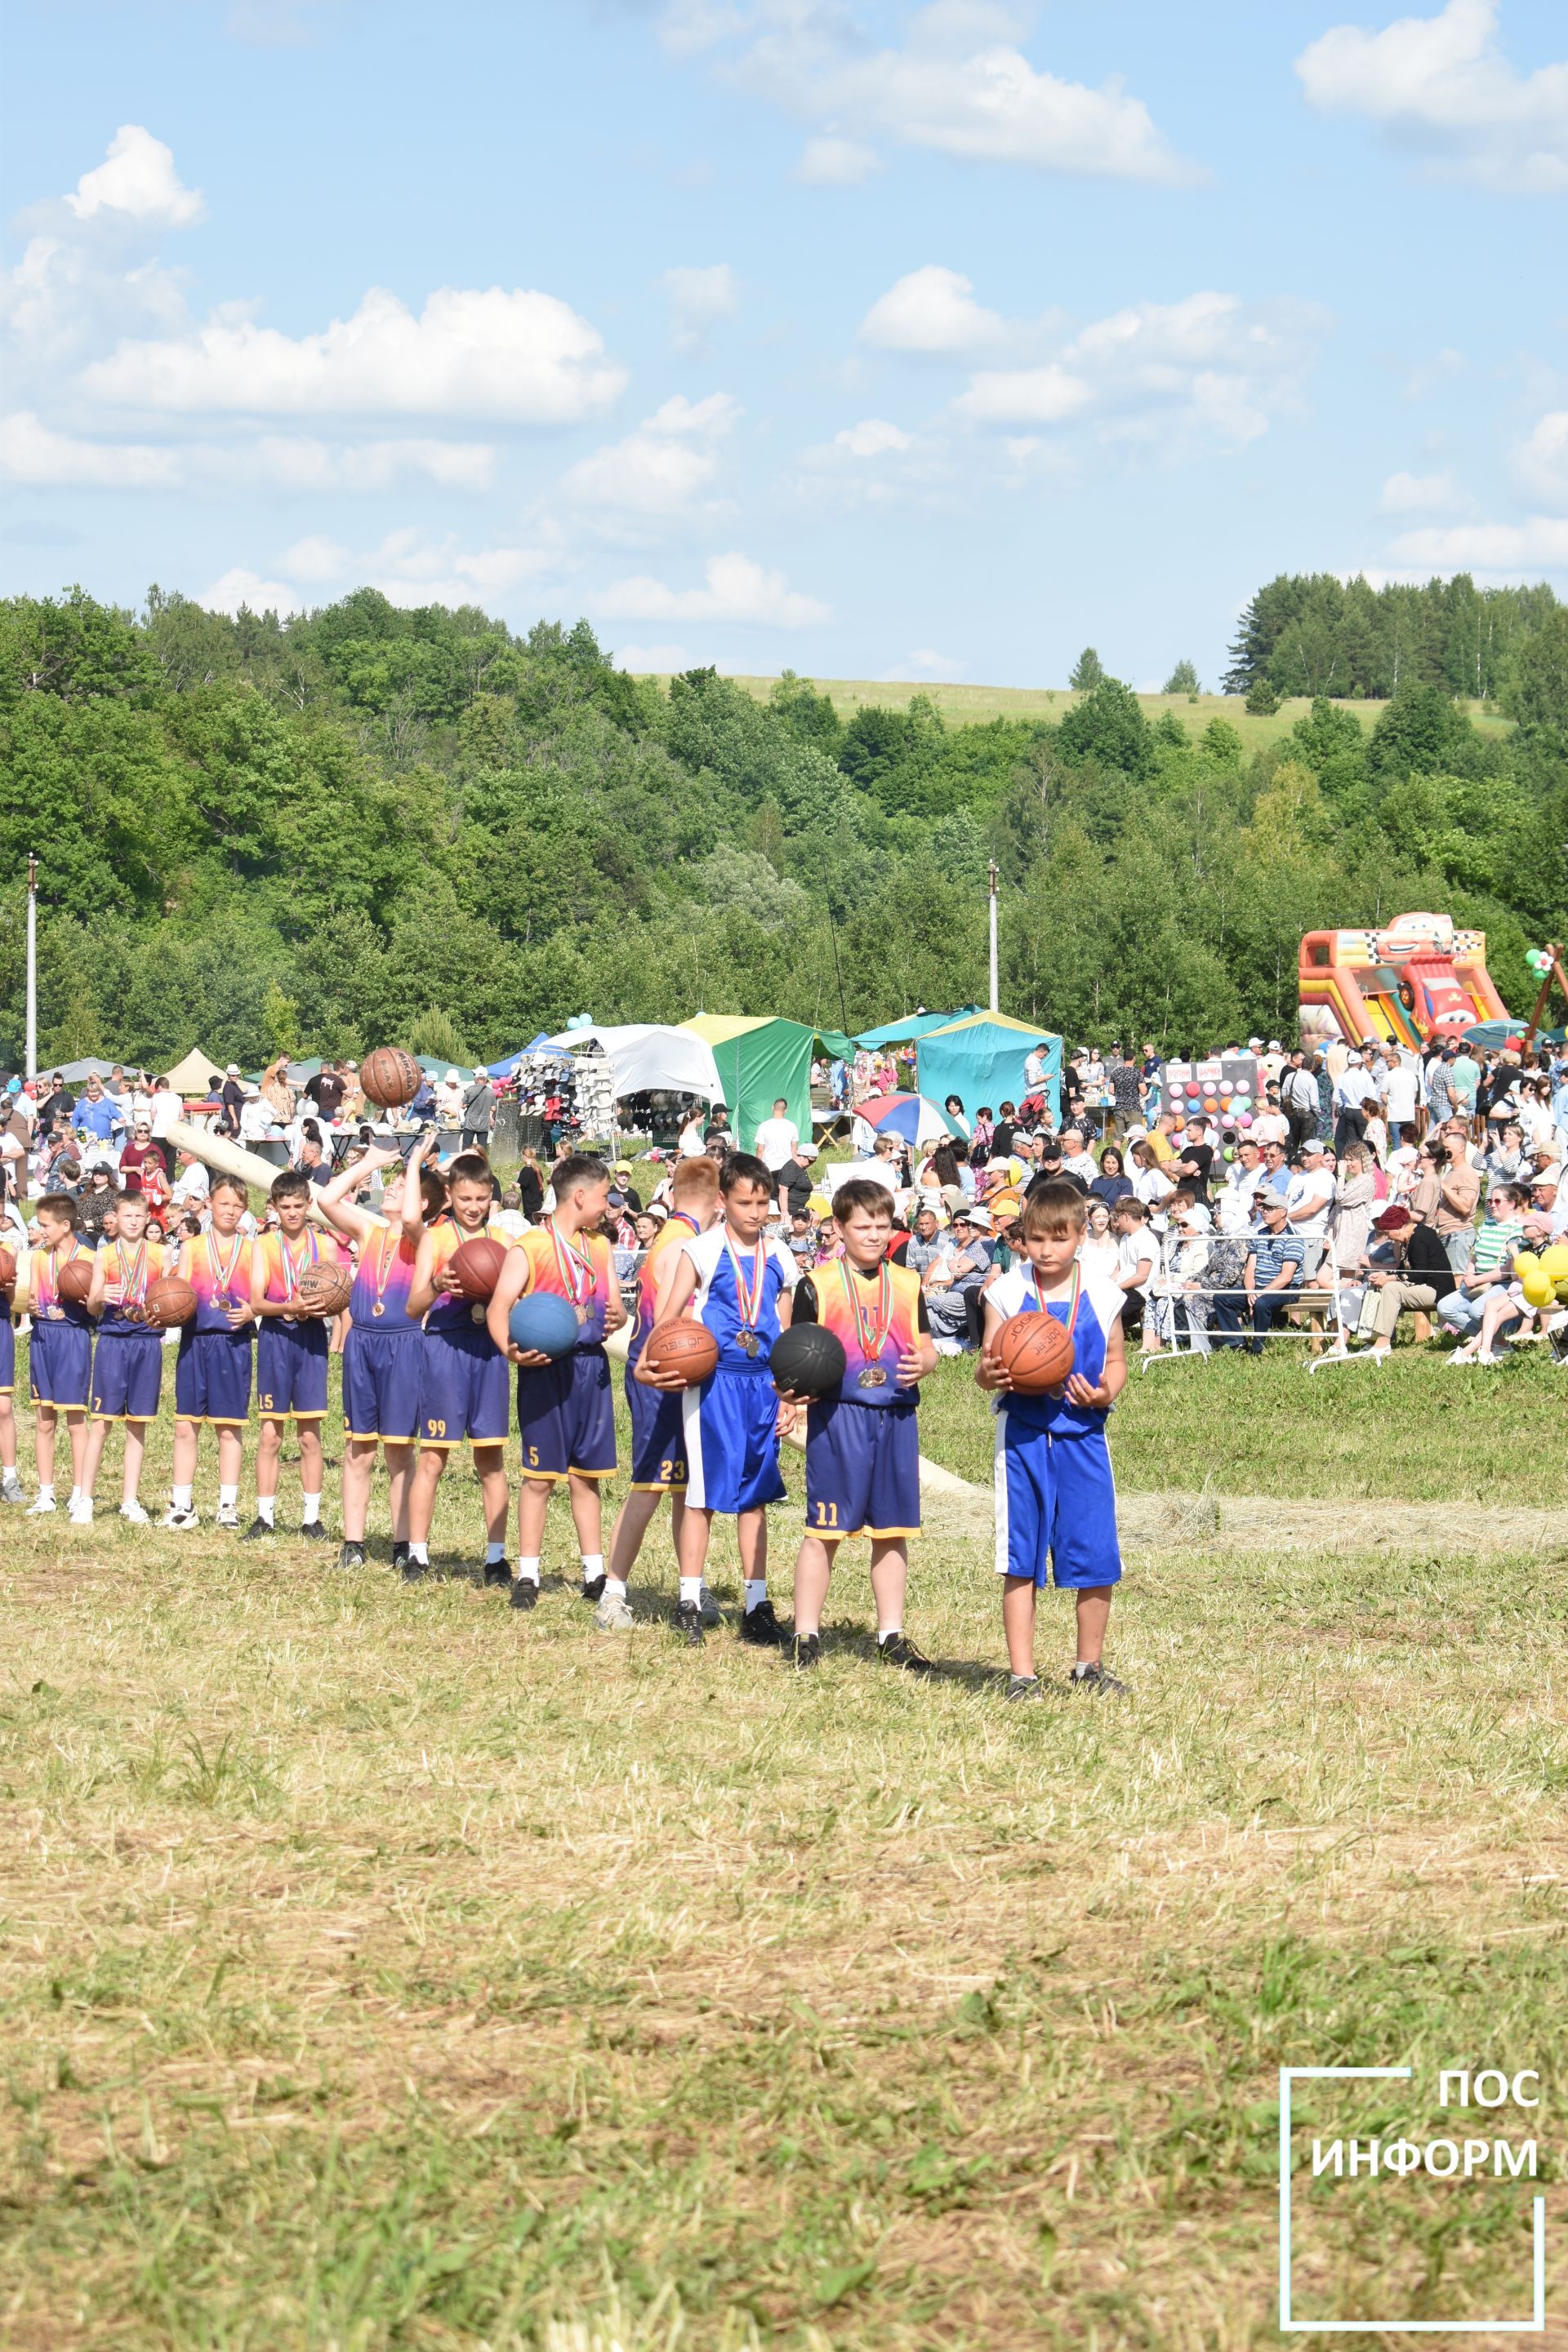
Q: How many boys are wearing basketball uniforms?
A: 12